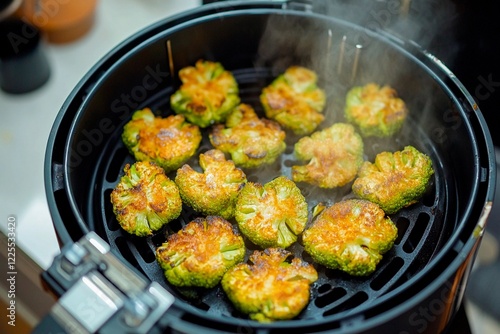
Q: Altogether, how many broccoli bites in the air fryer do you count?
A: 13